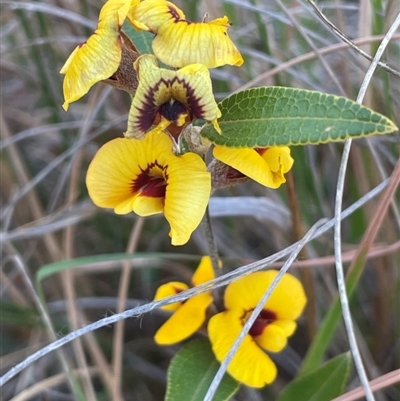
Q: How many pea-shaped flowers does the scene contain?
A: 7